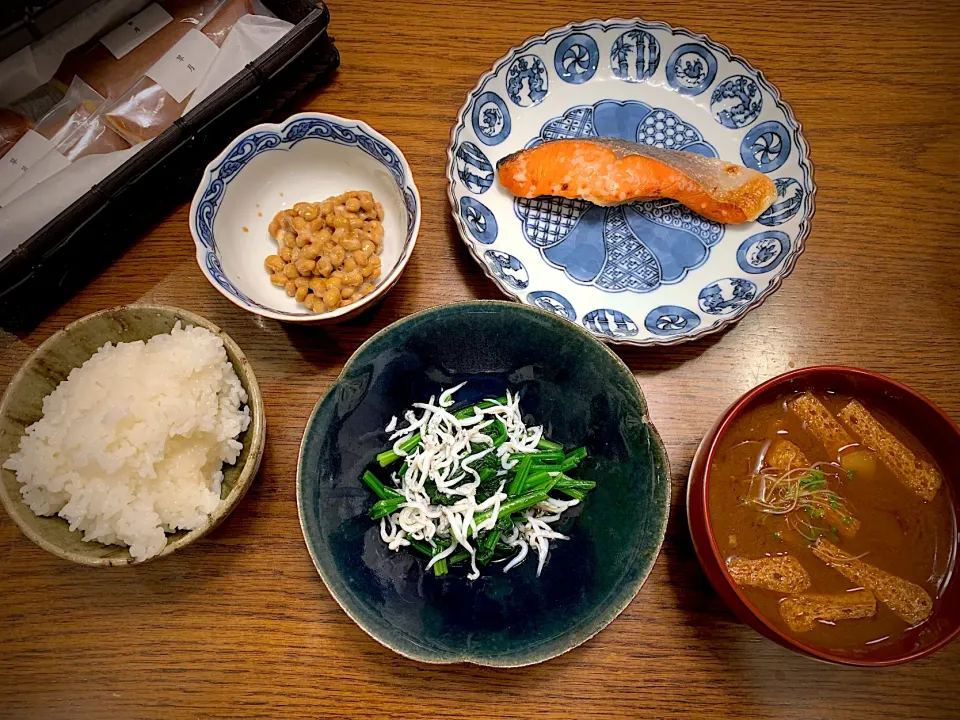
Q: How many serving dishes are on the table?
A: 5